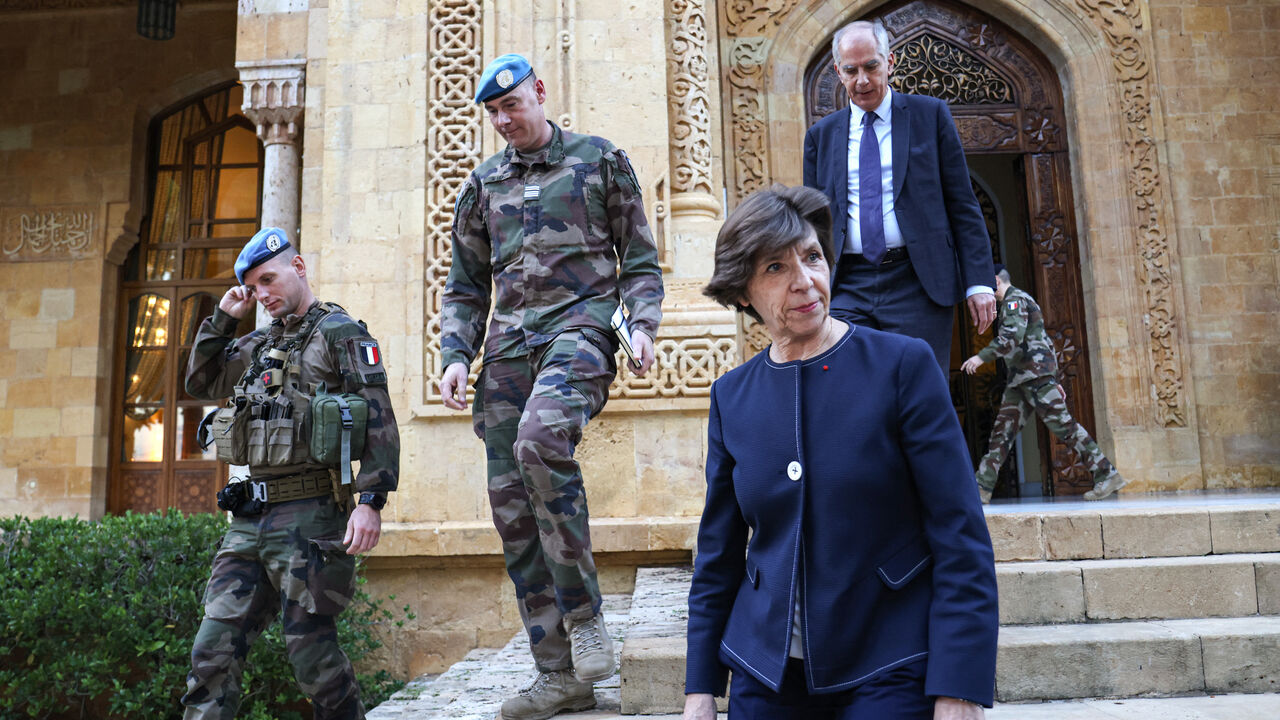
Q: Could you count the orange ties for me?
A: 0